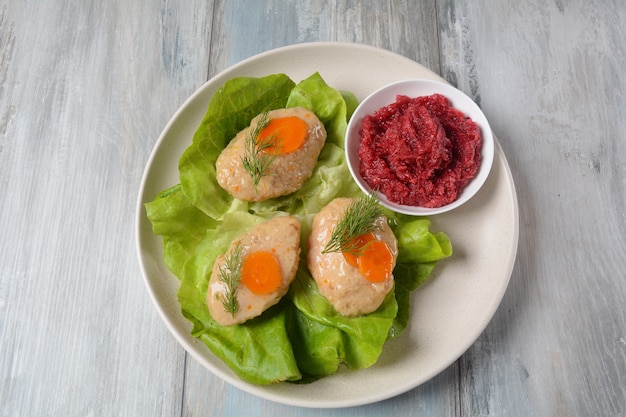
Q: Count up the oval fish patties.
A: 3